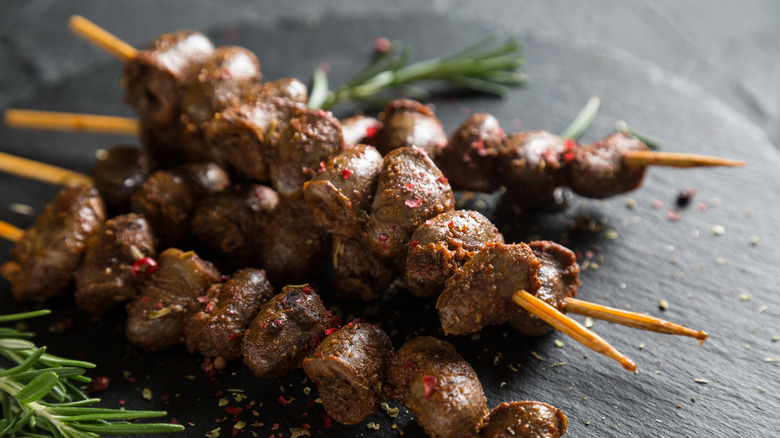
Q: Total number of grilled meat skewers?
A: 4